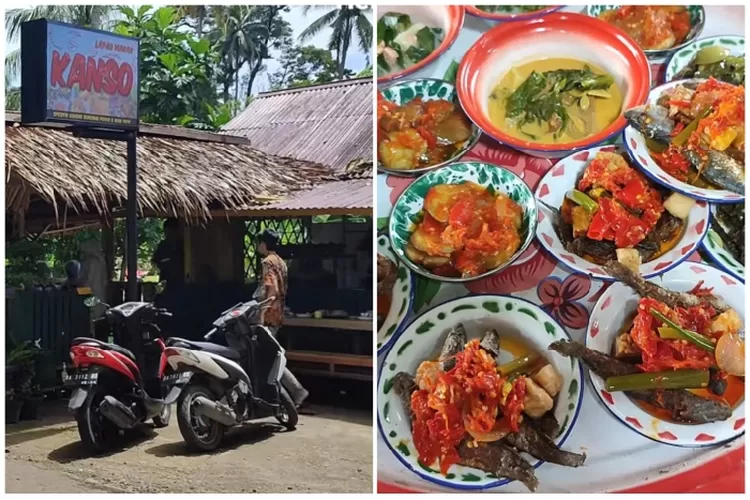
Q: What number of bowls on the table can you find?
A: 13